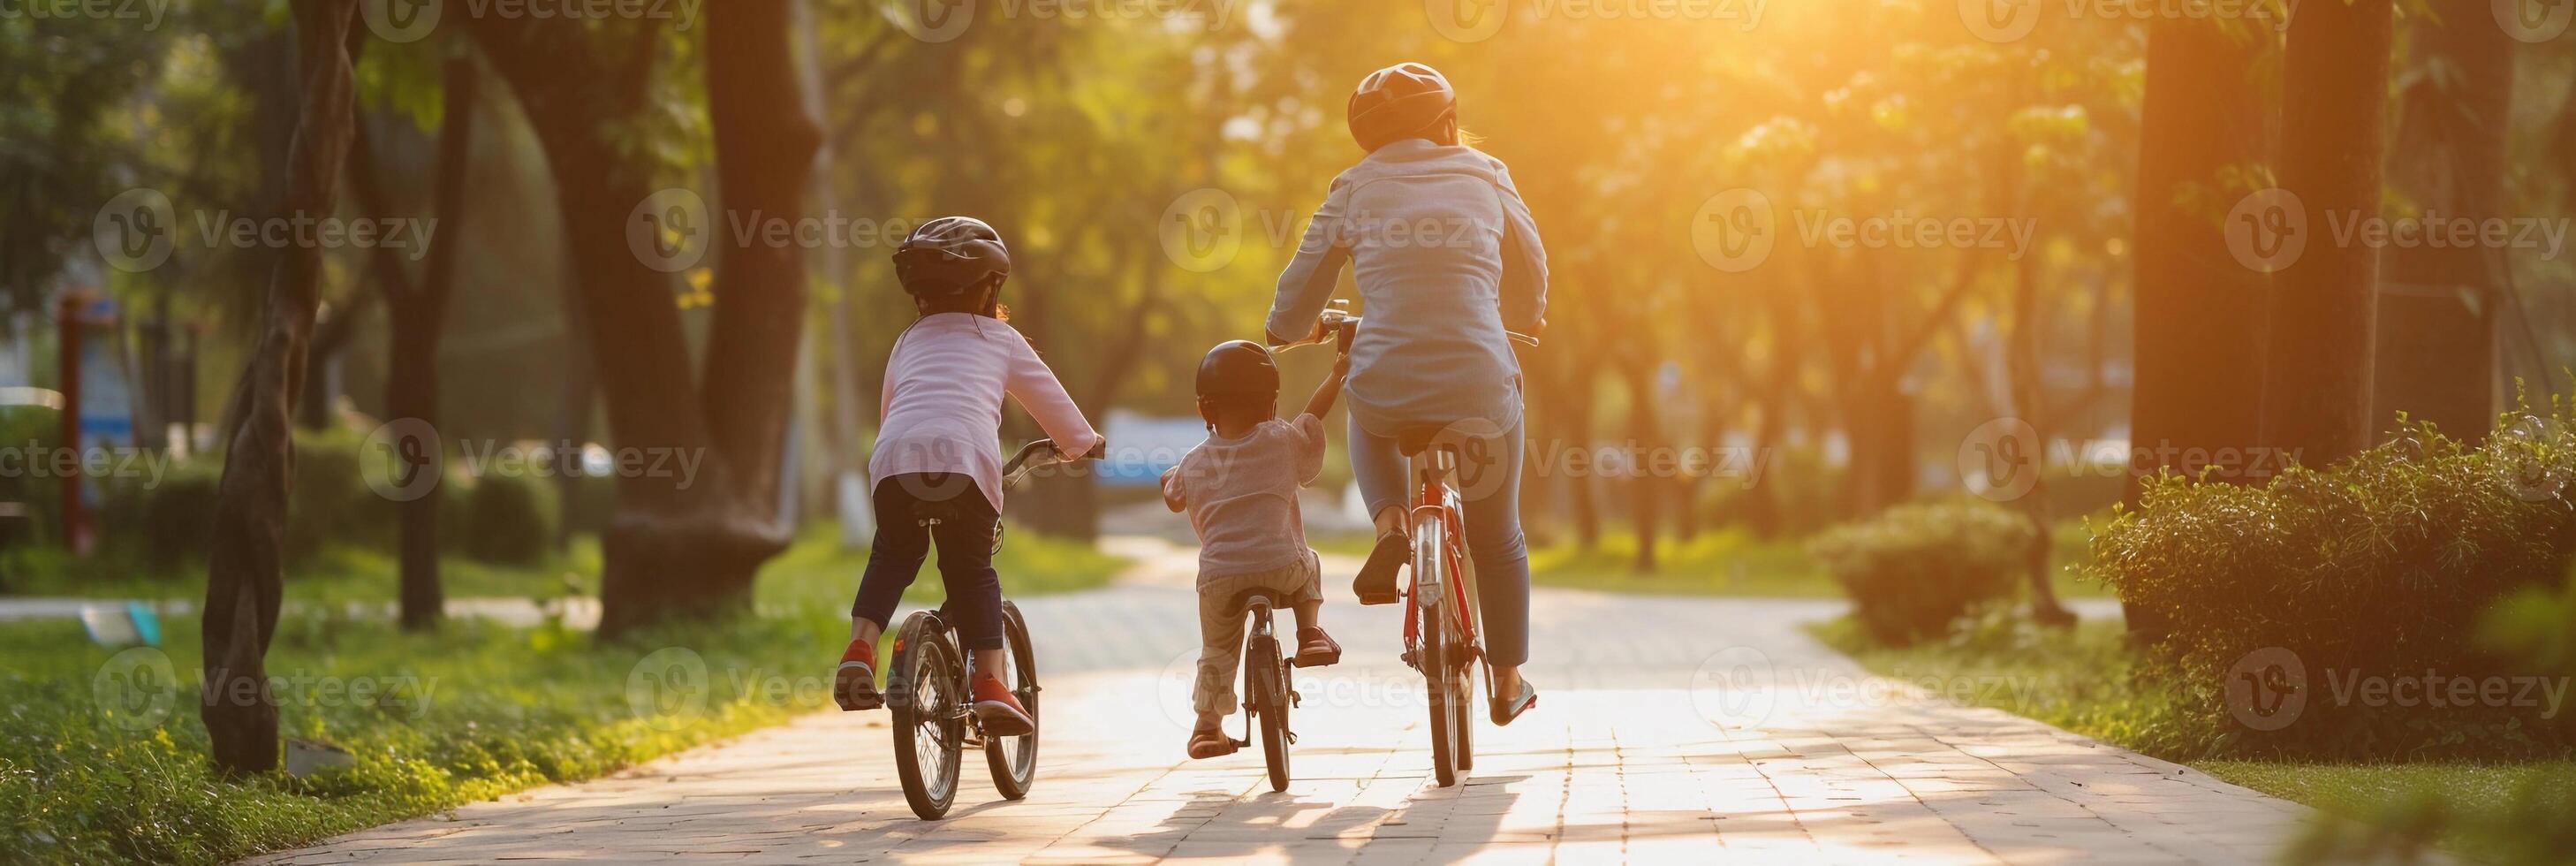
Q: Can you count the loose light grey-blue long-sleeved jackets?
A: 1